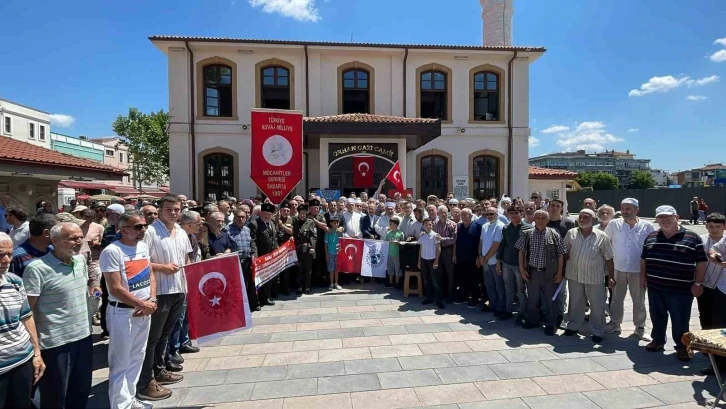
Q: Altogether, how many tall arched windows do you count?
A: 8